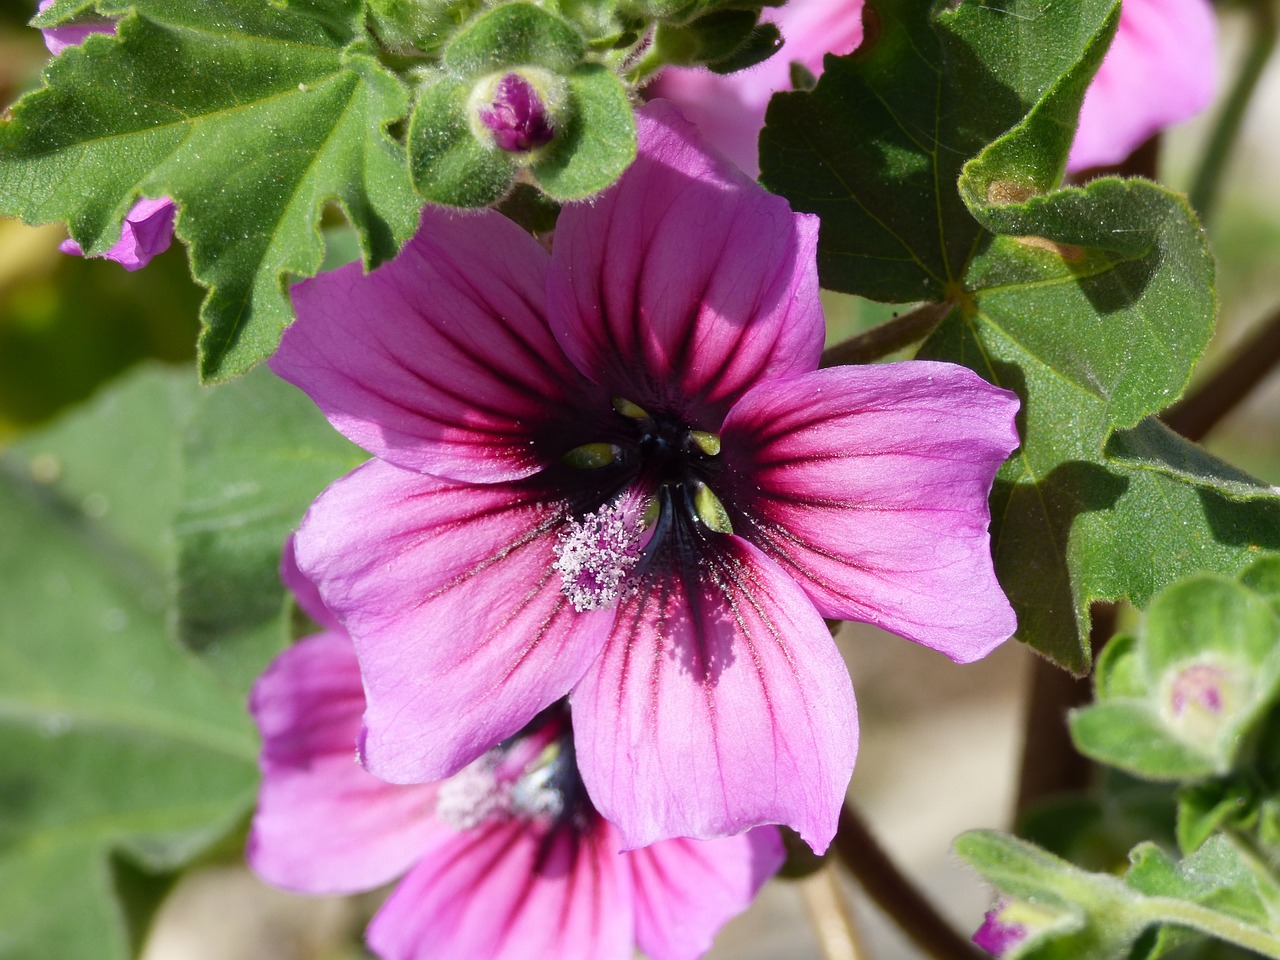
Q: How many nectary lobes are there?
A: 5